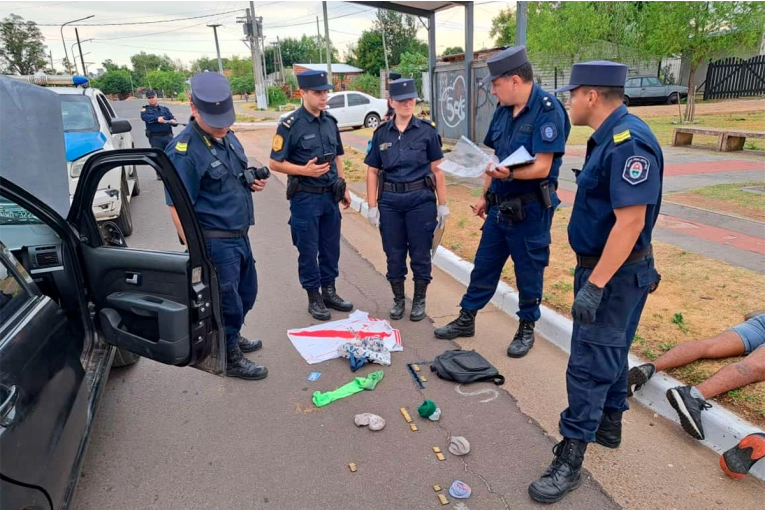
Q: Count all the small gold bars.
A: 9